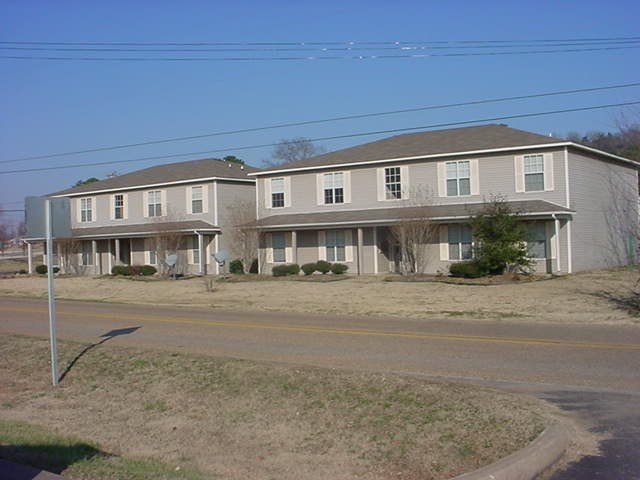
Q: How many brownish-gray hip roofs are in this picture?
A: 2